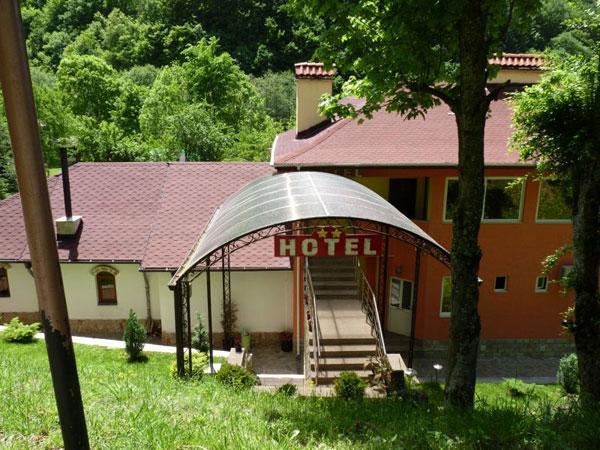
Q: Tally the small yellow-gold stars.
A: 2